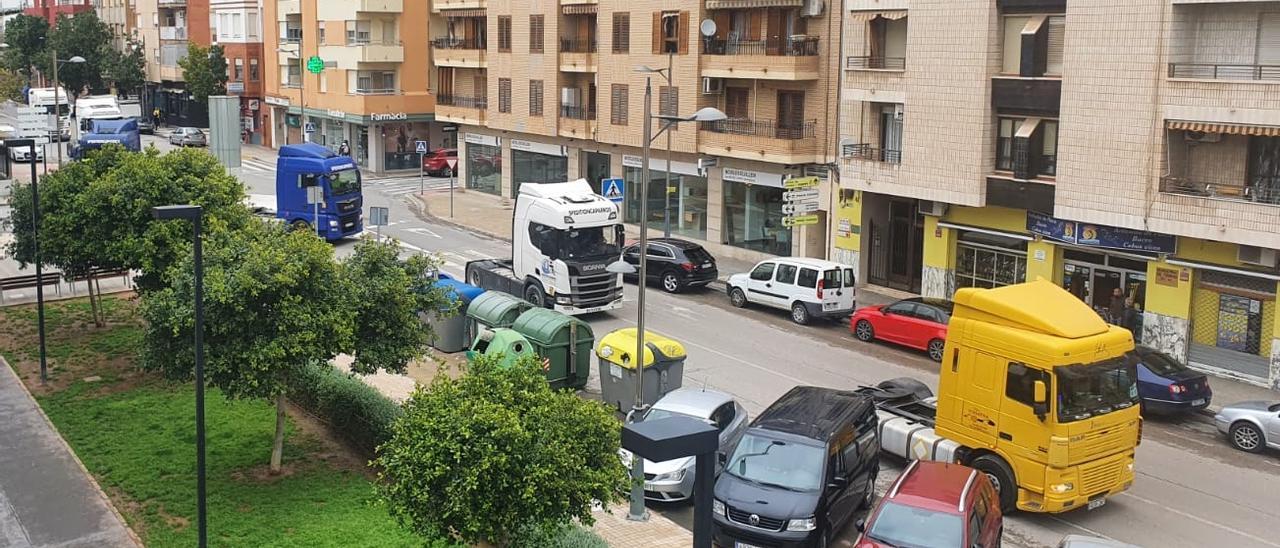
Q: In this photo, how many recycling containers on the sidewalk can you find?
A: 5